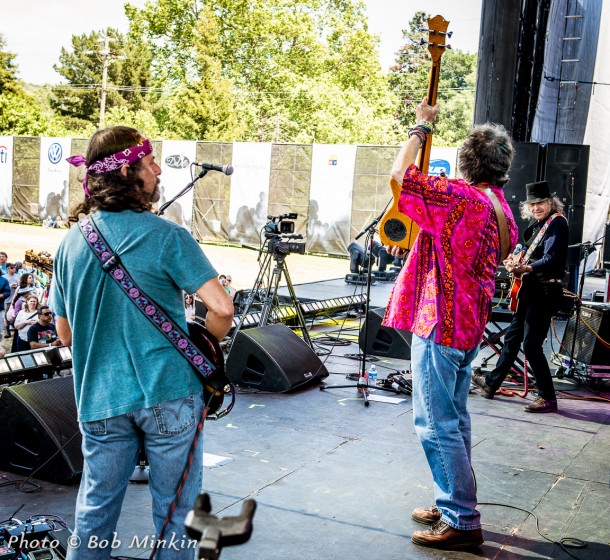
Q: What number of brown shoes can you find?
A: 4